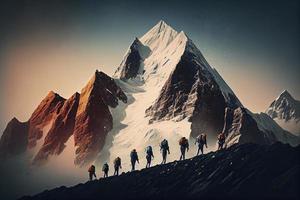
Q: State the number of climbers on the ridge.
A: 9